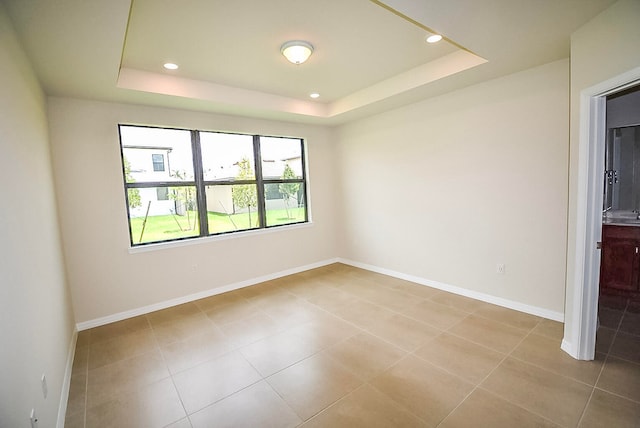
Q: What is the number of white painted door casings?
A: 1